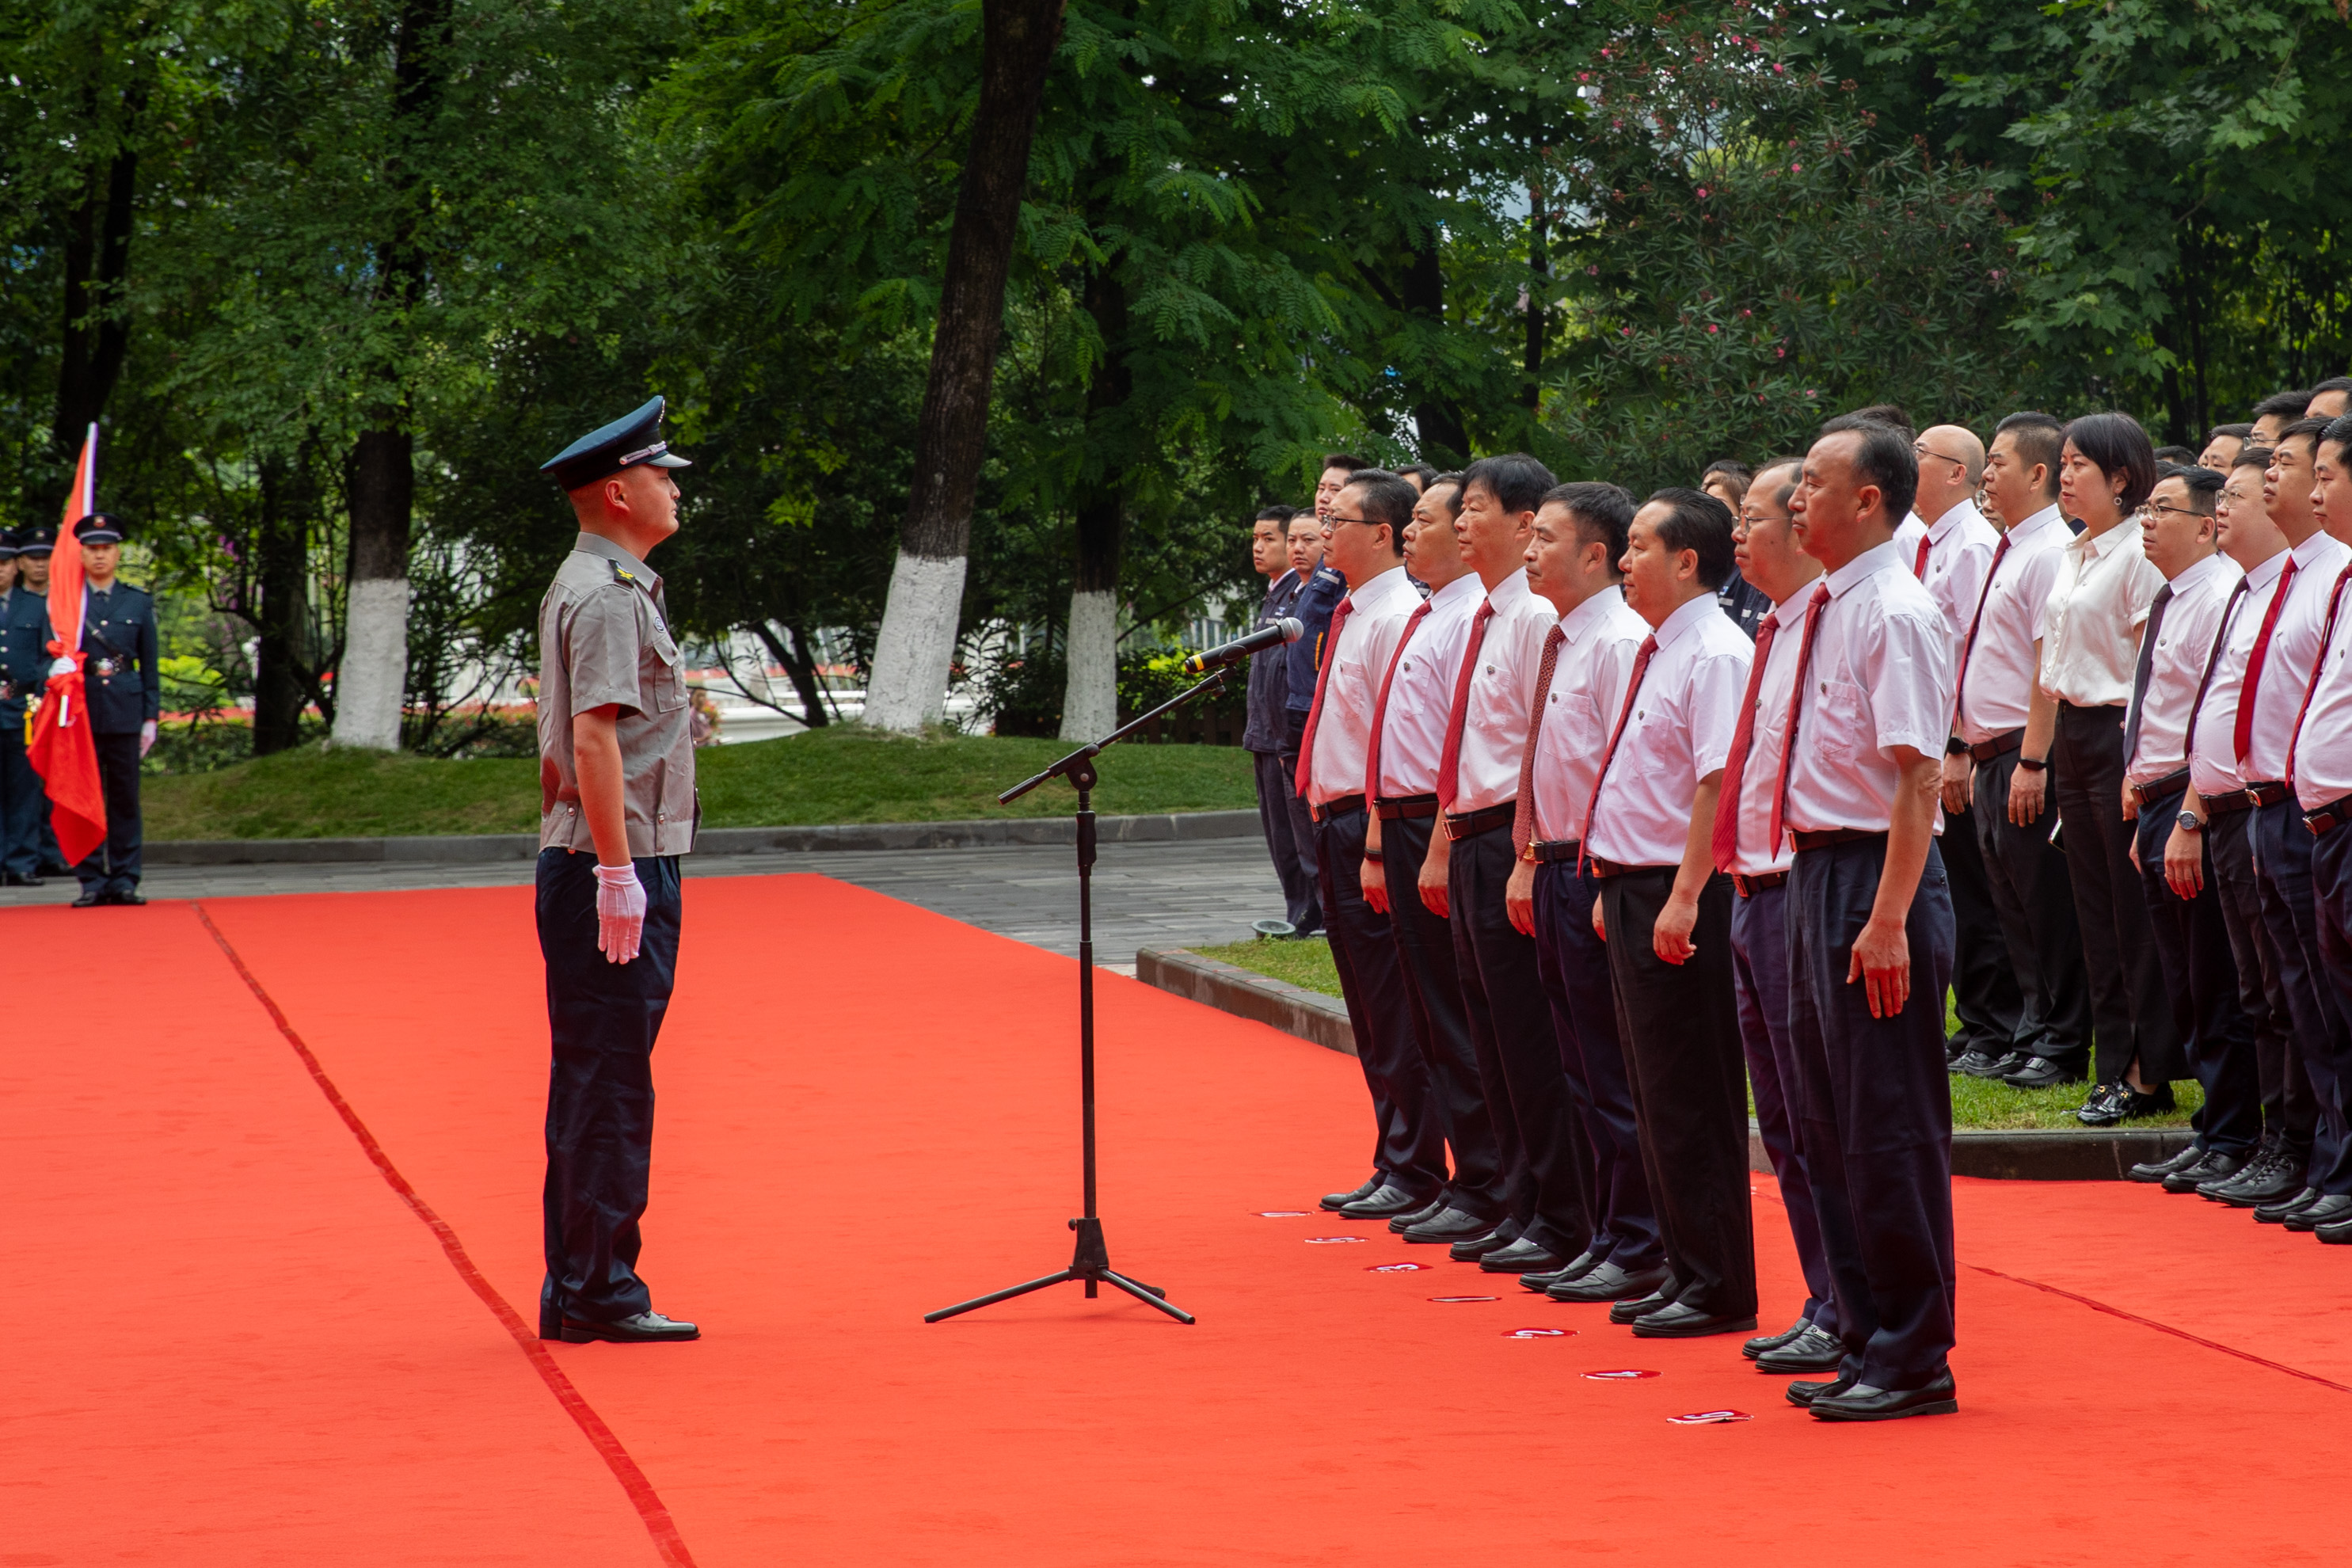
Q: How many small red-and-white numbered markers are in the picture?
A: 7